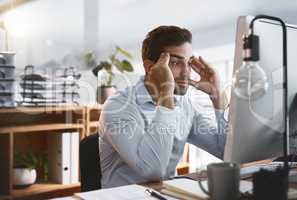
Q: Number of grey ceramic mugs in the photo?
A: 1